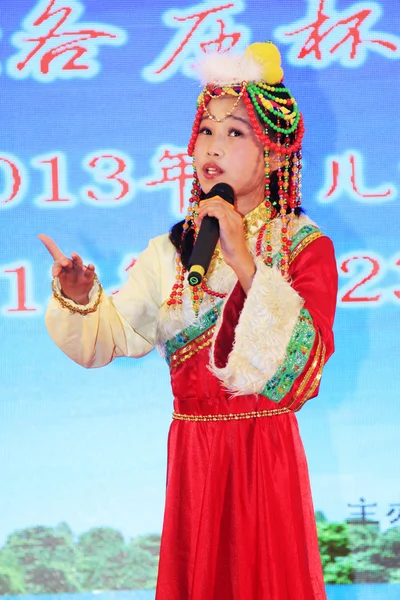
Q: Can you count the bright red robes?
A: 1